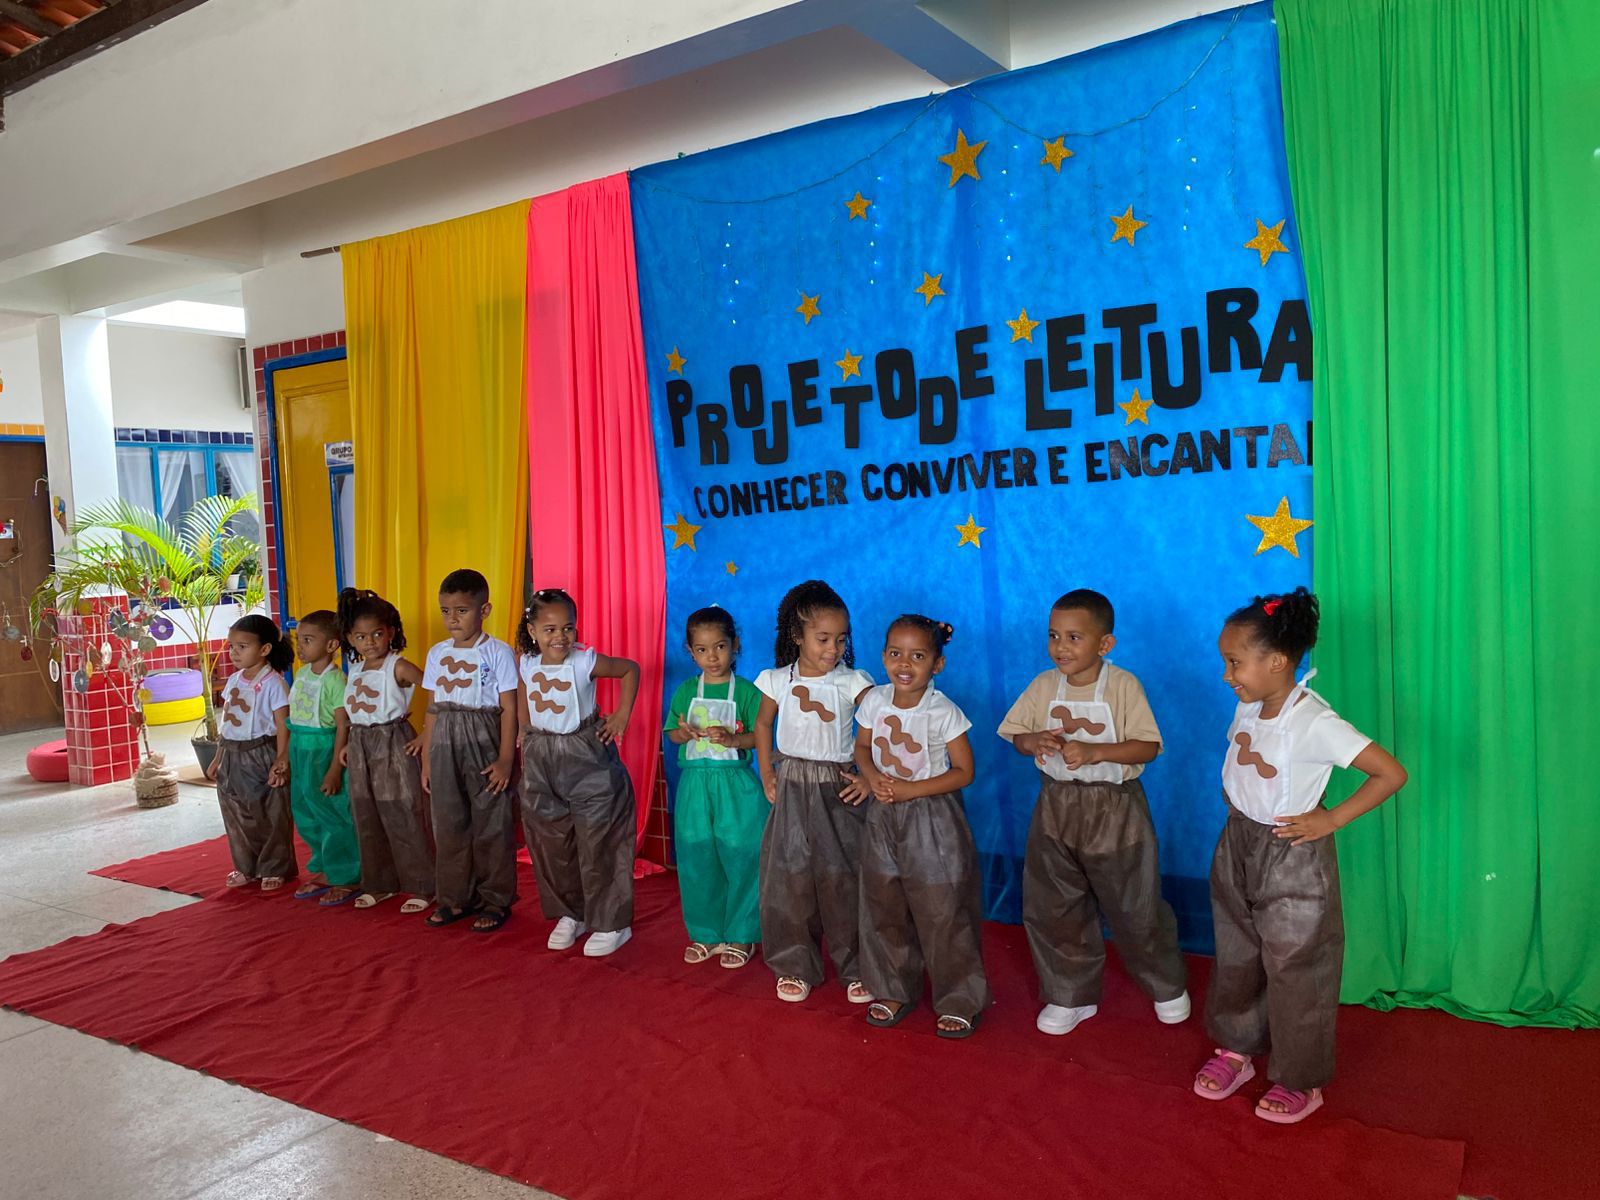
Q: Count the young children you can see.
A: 10